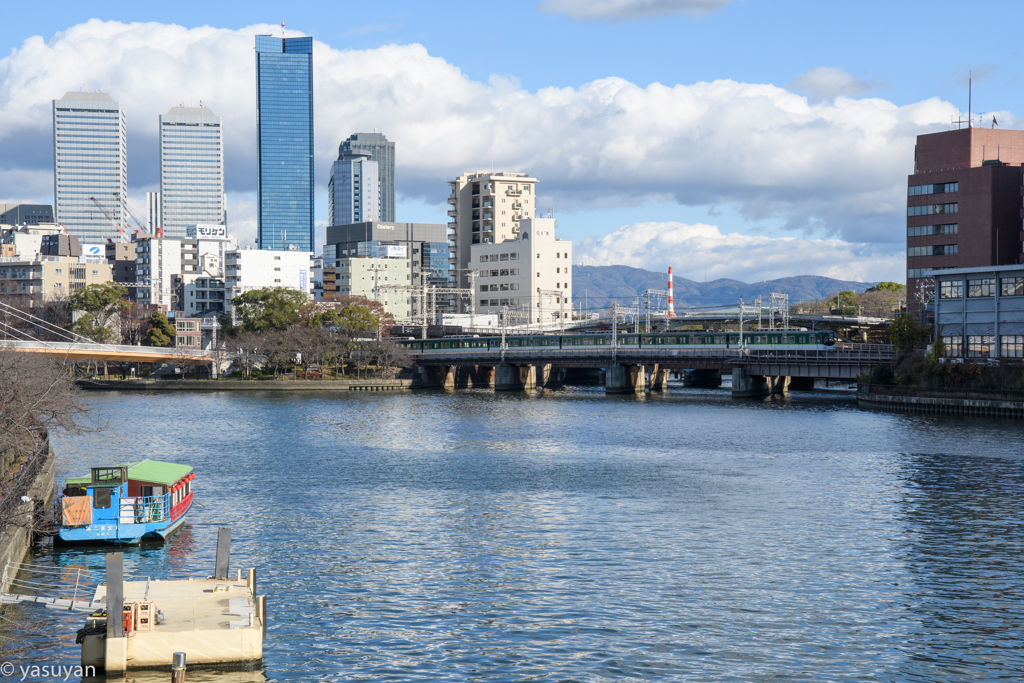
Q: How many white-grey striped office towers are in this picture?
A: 2